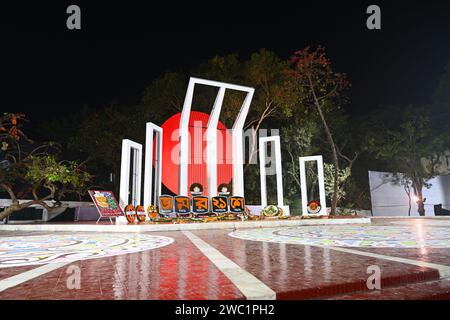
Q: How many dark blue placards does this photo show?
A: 5